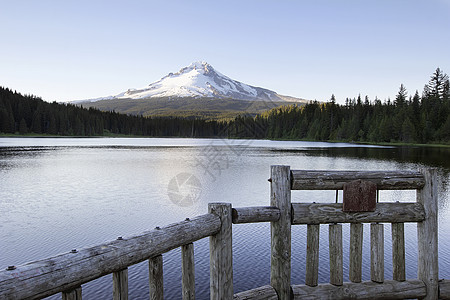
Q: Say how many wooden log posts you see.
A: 12